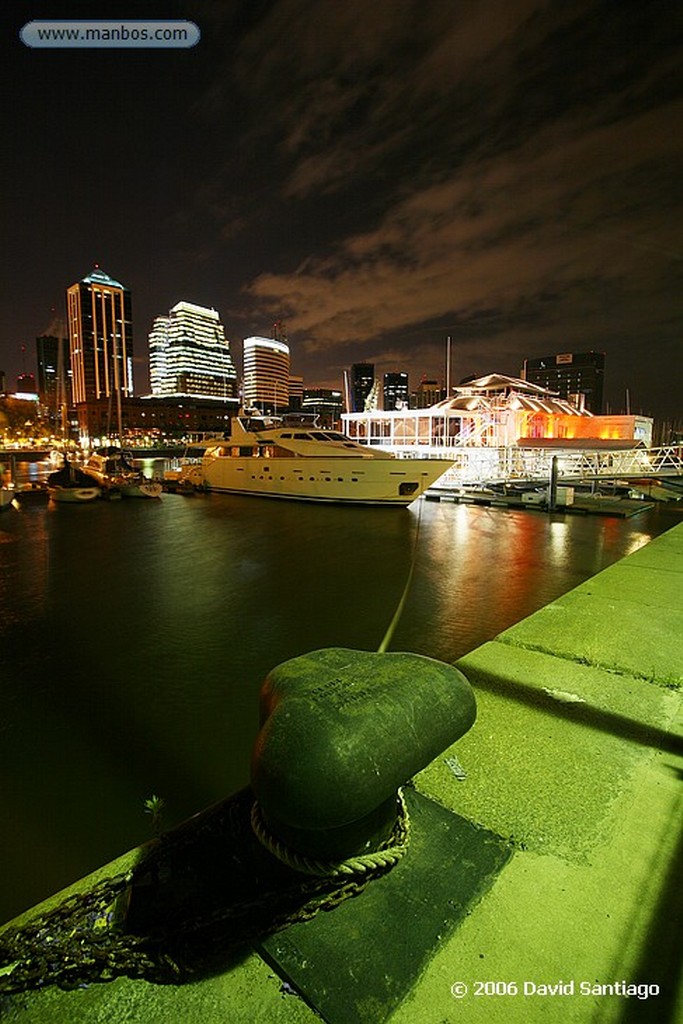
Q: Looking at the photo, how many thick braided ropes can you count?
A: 1